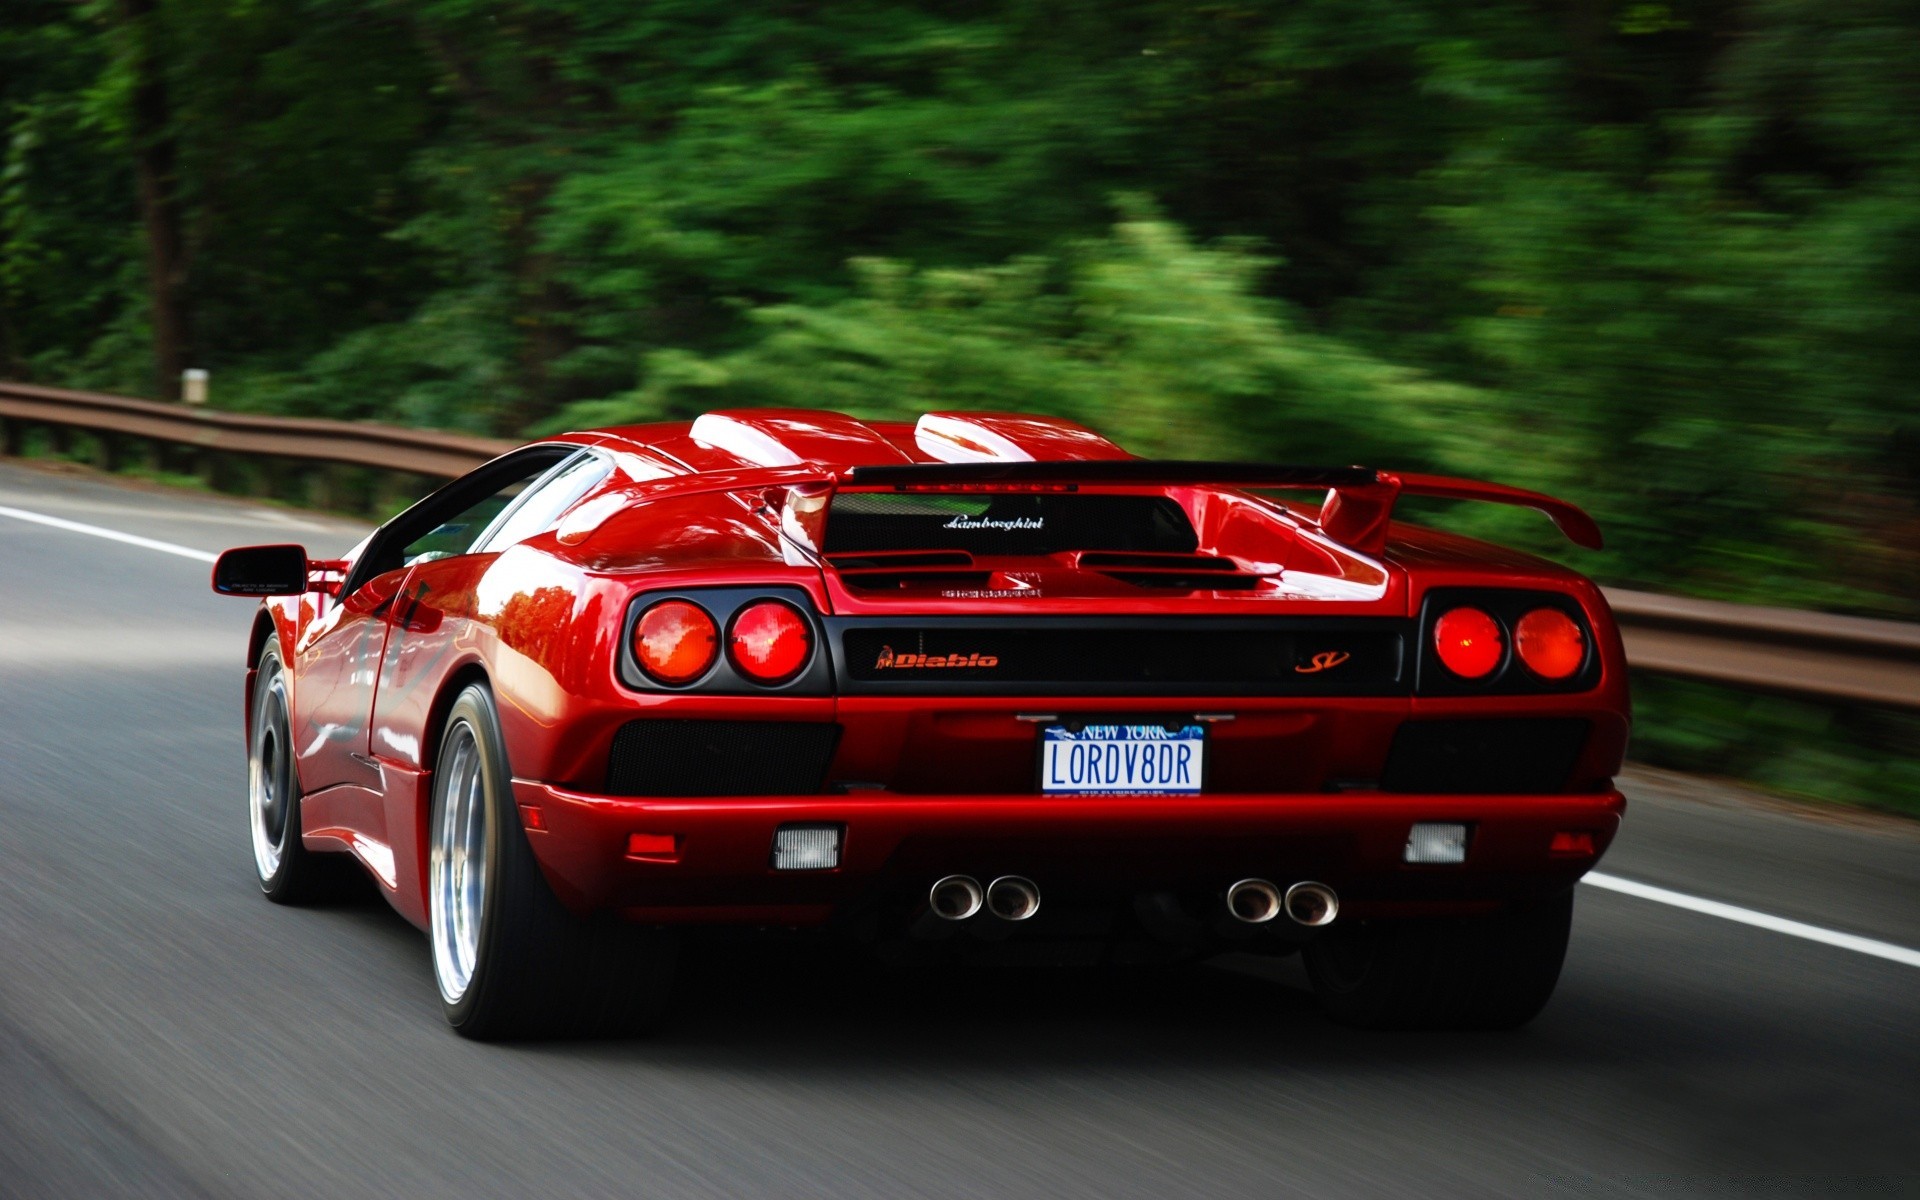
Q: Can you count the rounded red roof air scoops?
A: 2